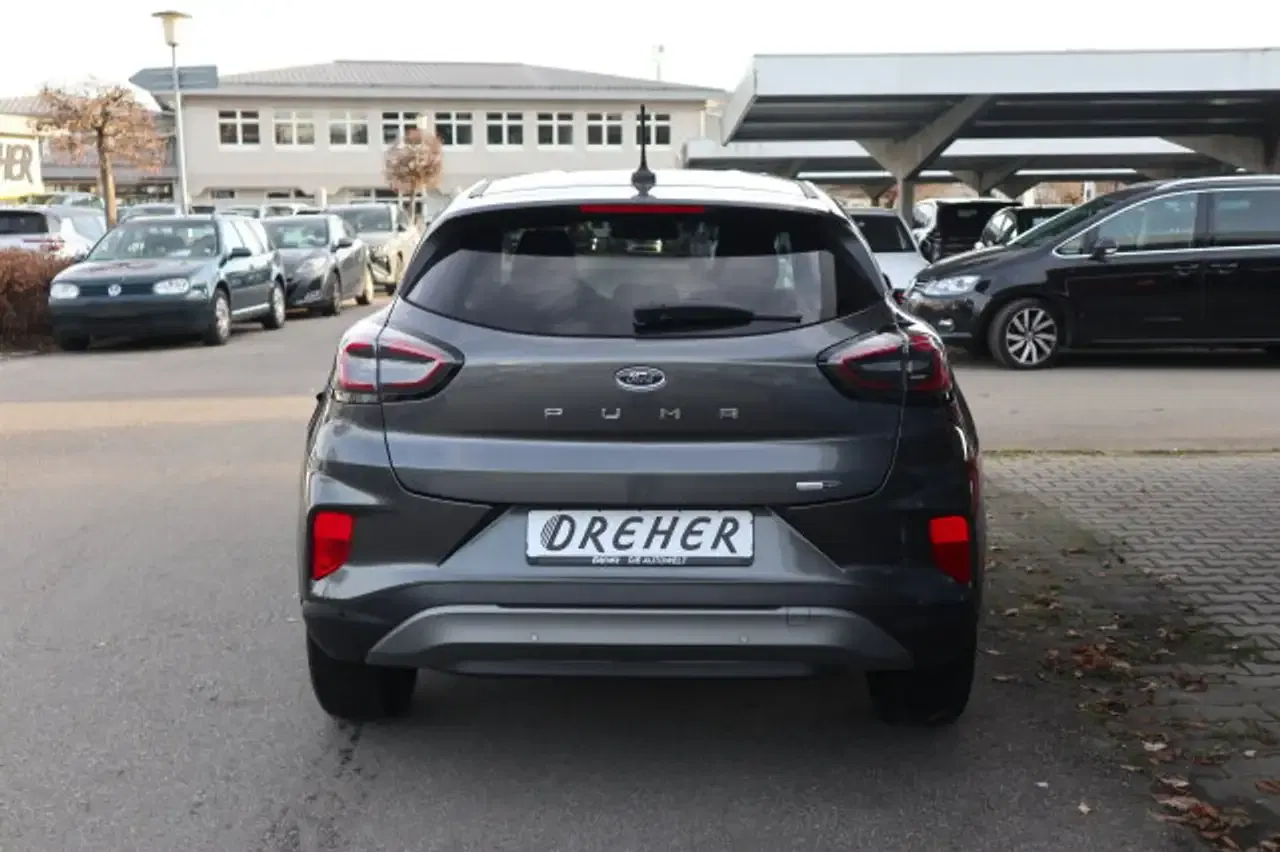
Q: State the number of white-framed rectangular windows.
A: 9